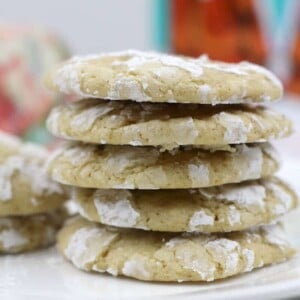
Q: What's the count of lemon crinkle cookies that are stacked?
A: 5